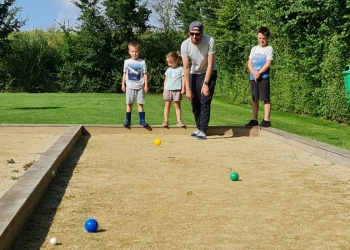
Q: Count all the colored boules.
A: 3